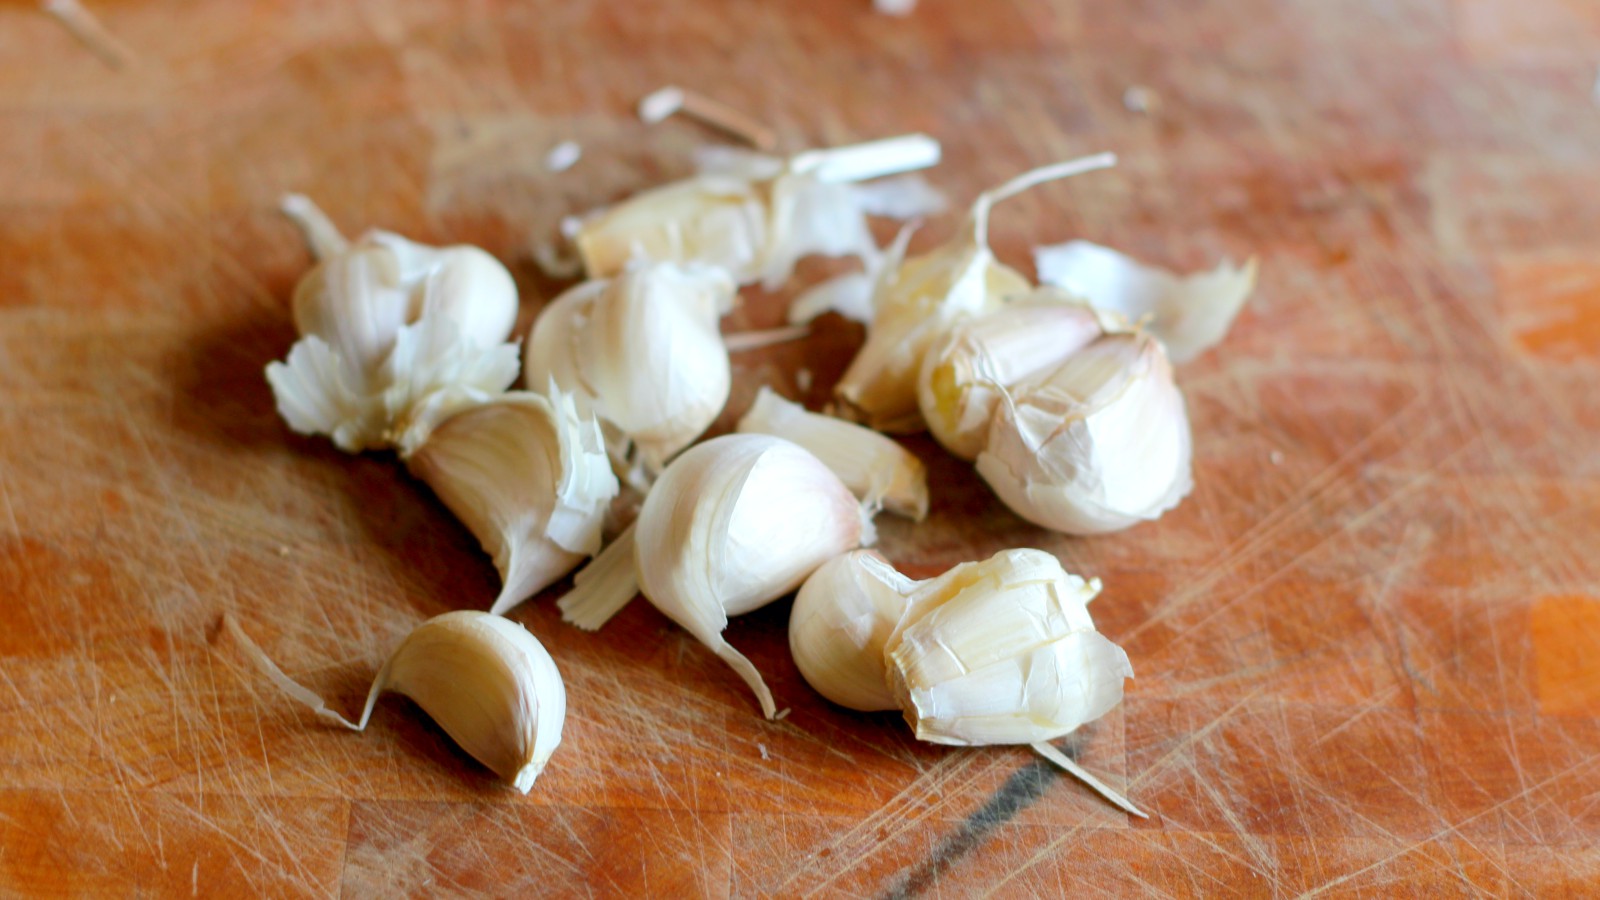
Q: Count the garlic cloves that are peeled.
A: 0